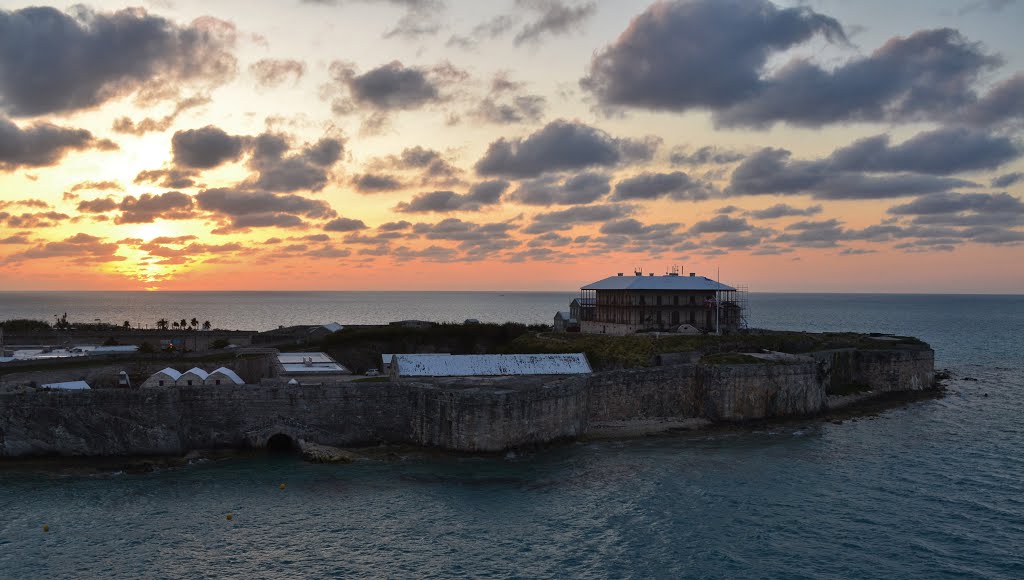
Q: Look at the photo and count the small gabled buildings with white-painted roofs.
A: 3